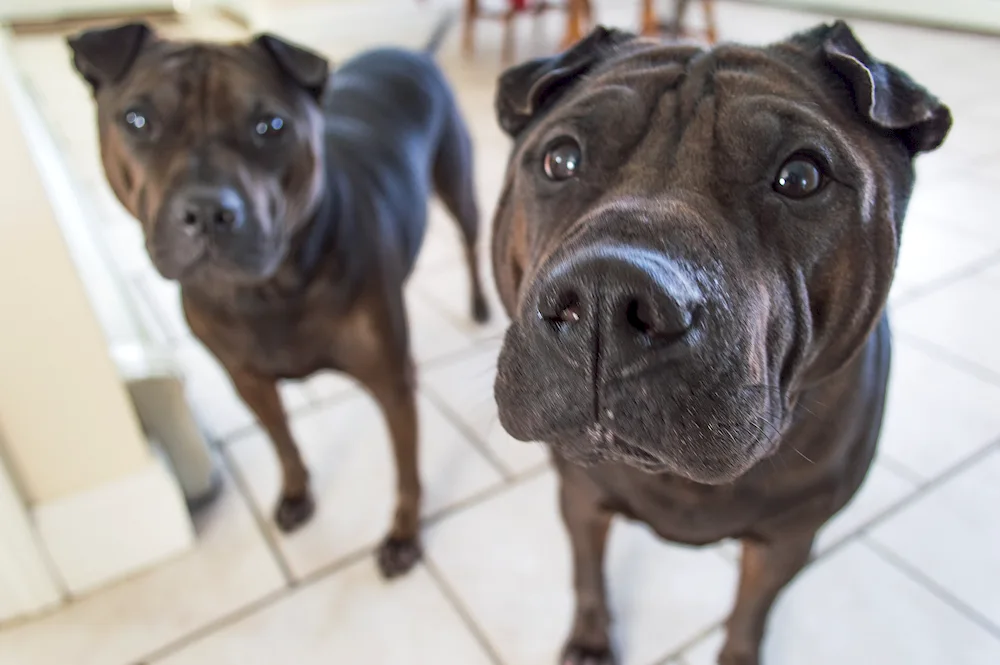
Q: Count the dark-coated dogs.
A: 2